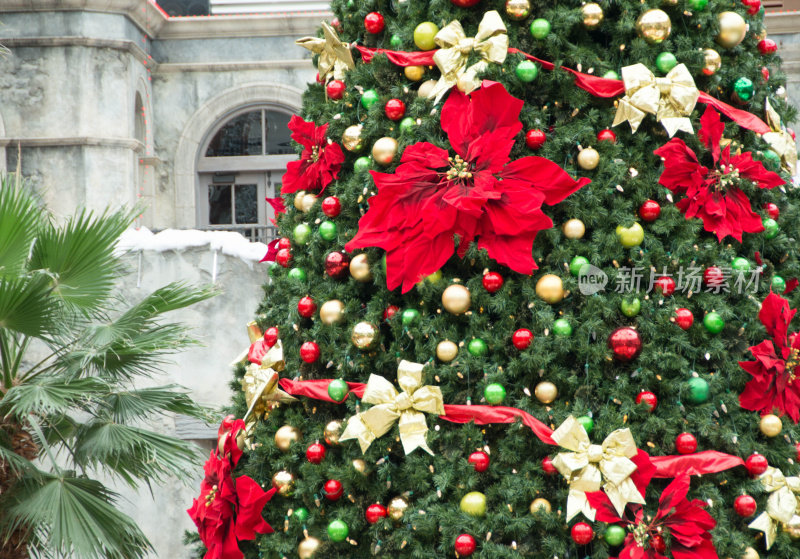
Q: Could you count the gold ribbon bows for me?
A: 8